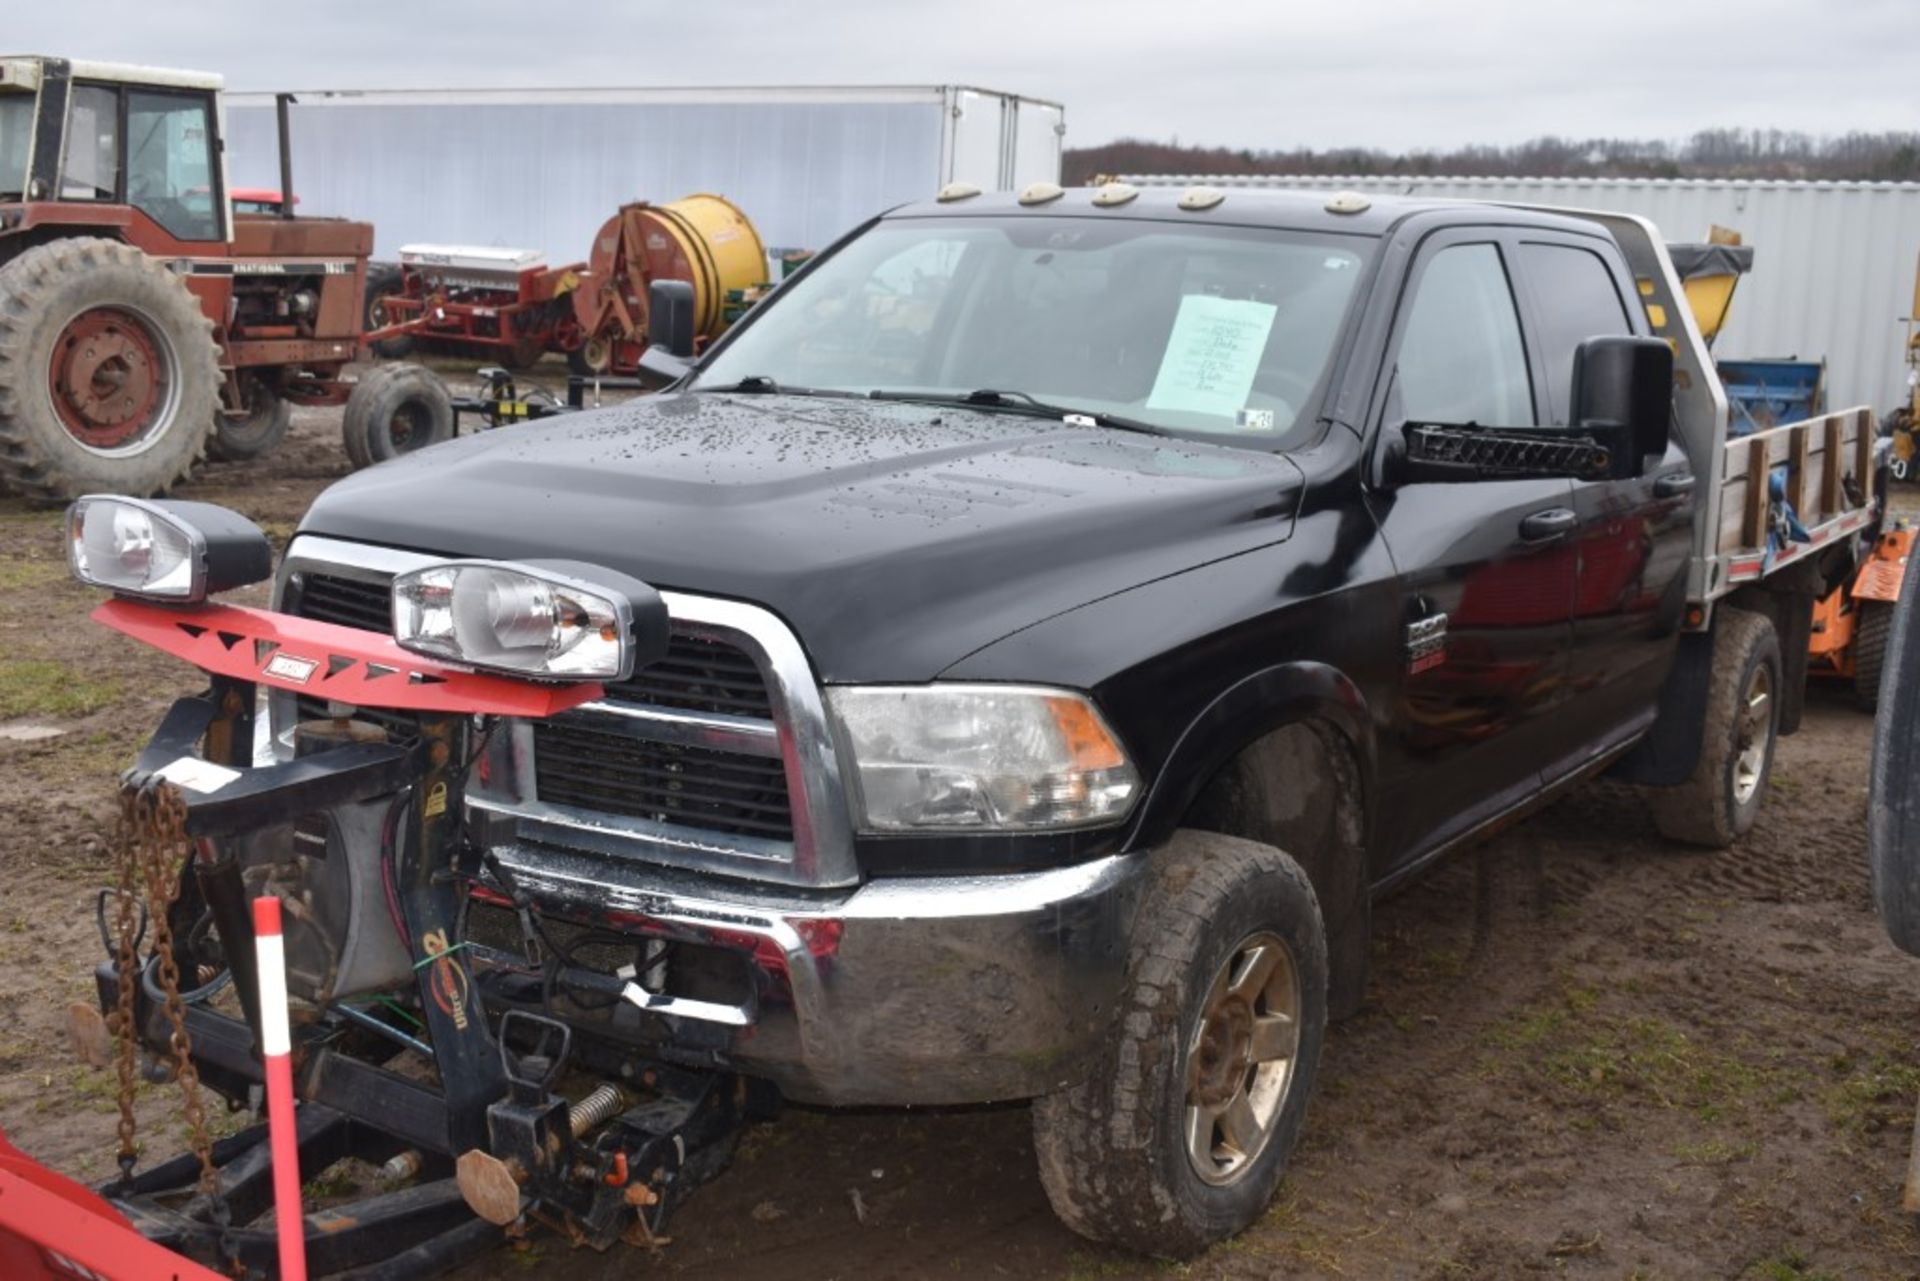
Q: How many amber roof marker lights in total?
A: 5